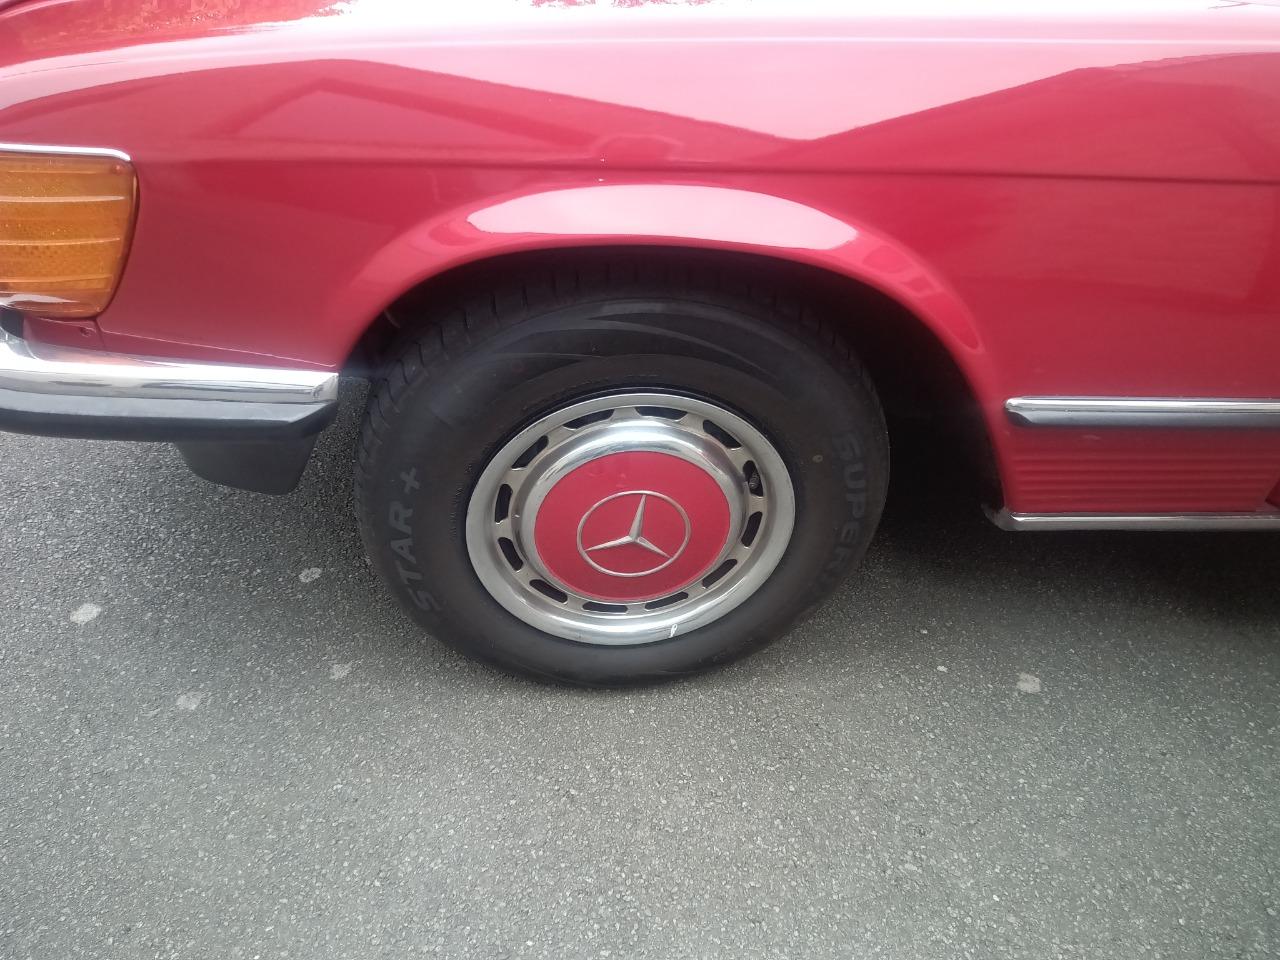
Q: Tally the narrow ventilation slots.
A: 12